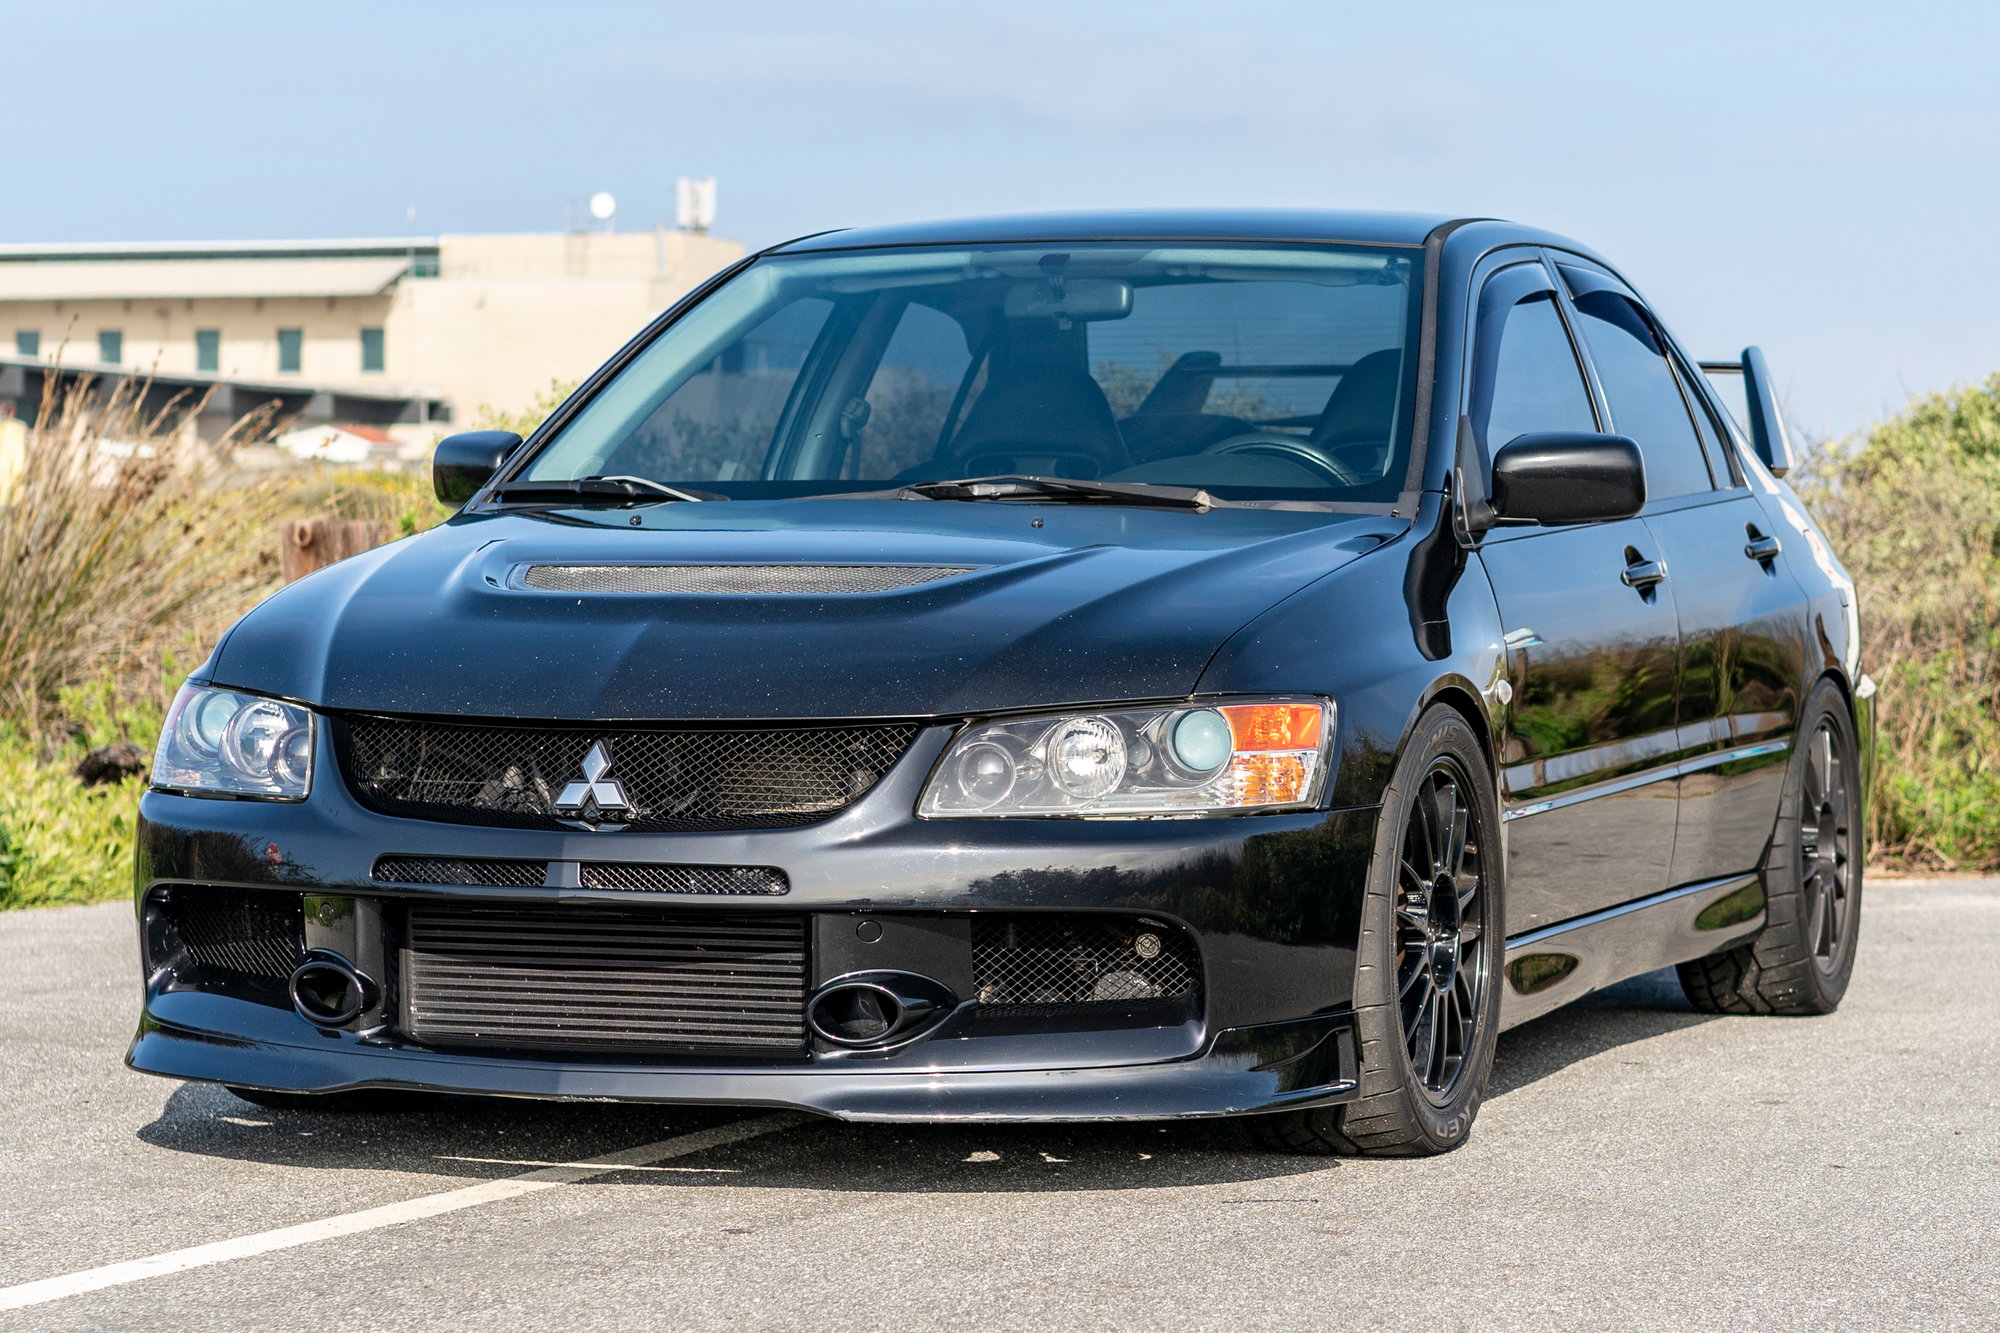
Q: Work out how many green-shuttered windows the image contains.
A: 5